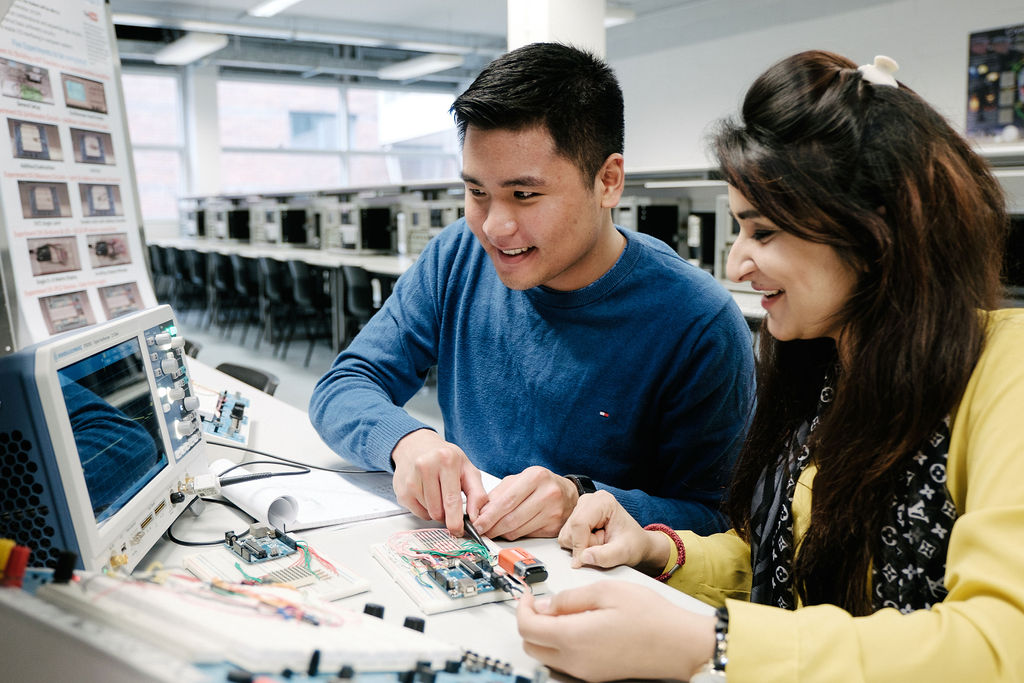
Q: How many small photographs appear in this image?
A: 10